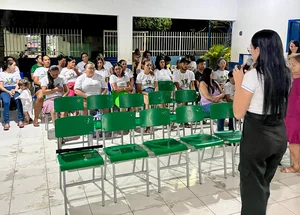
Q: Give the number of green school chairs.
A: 11